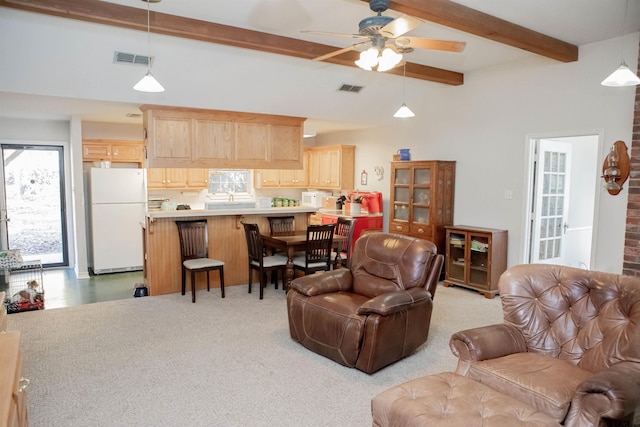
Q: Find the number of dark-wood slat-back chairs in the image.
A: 5